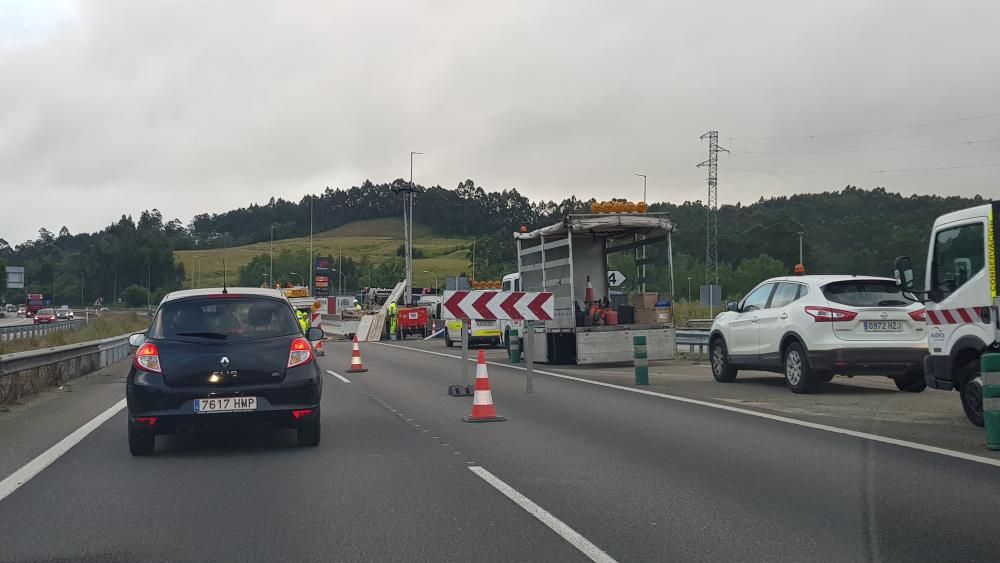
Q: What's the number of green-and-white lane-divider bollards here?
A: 3